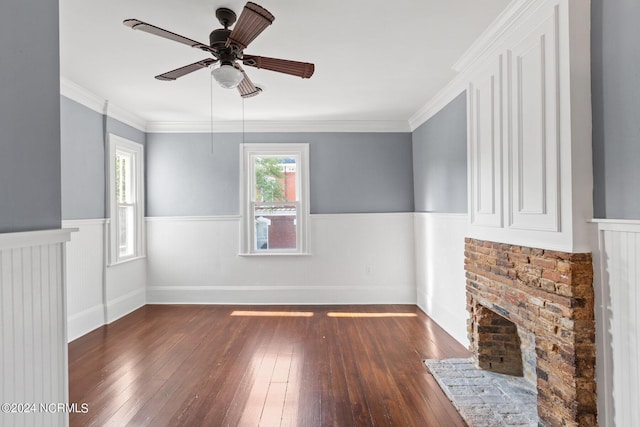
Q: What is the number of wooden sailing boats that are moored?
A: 0